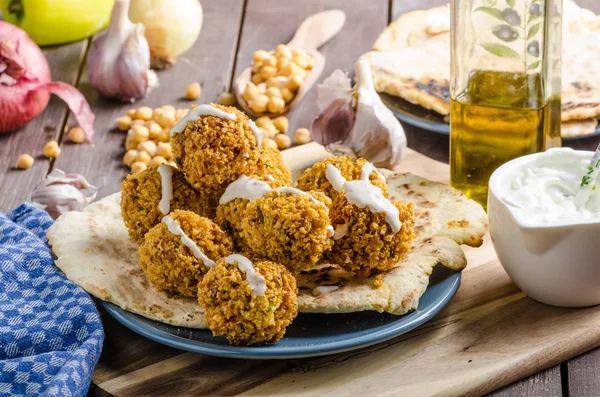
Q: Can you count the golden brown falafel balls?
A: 9